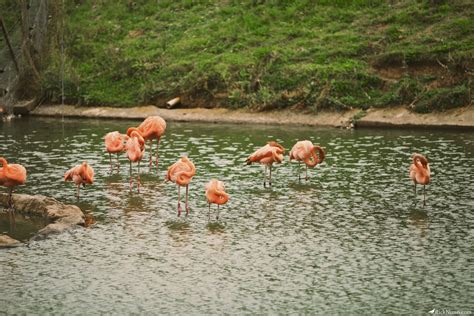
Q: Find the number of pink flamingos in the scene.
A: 10